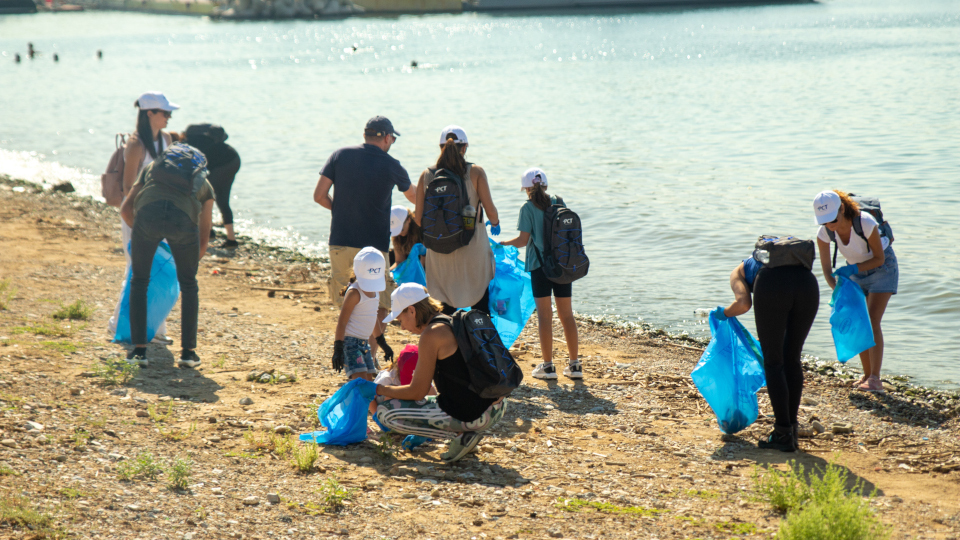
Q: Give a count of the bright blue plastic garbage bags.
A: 6